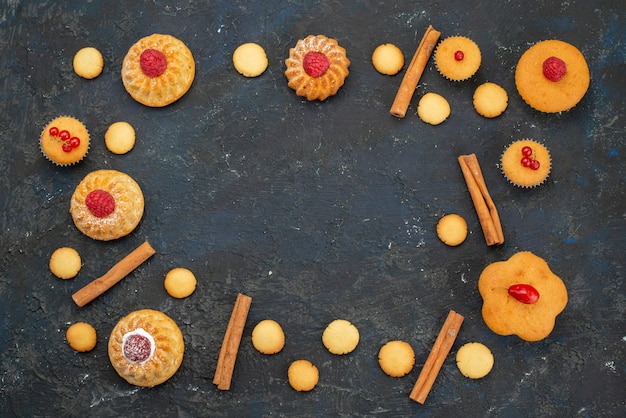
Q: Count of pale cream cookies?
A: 15